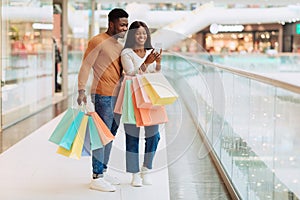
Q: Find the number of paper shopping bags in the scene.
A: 11